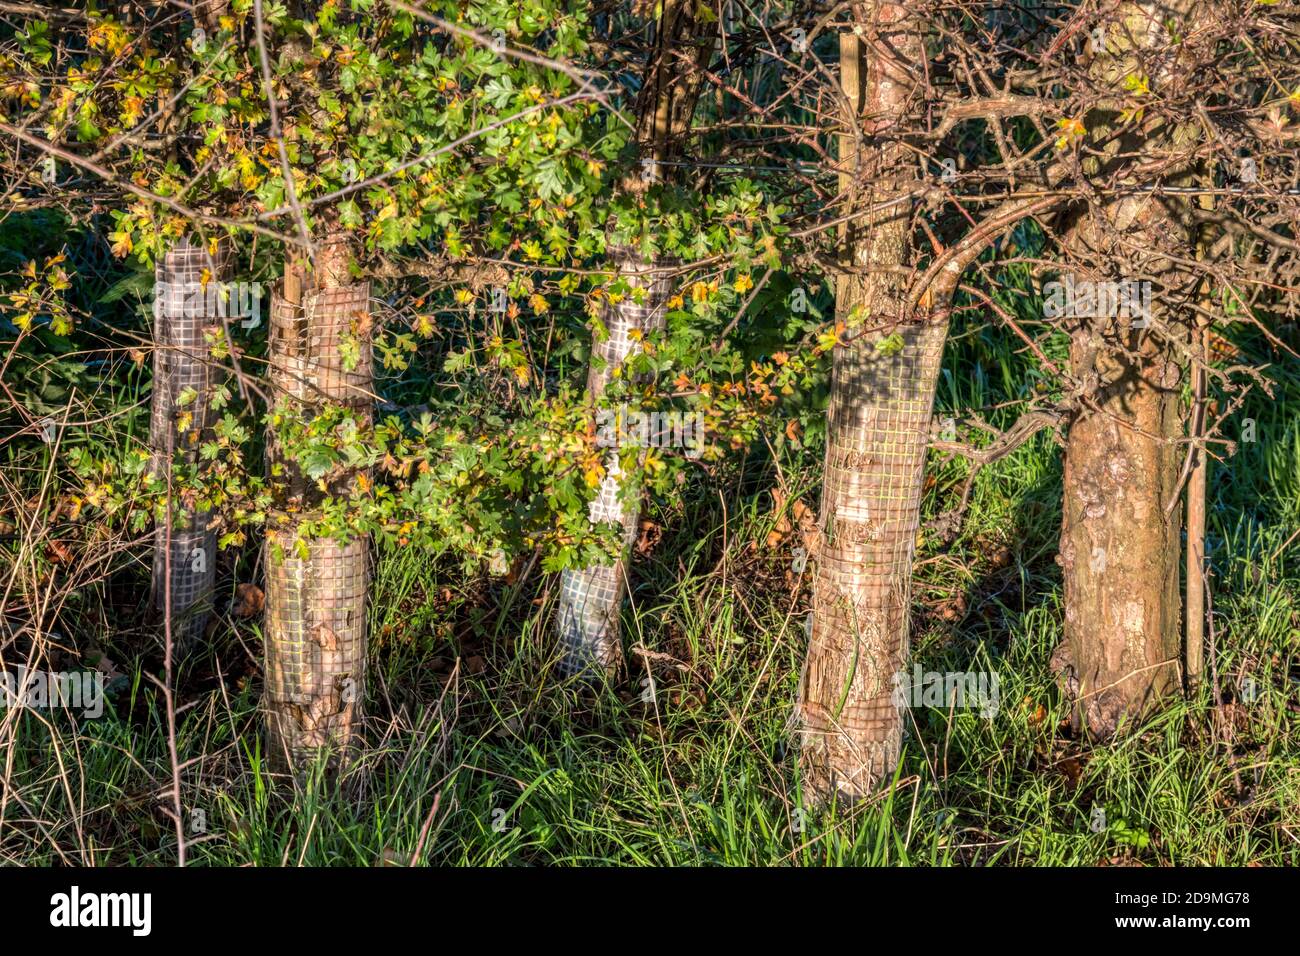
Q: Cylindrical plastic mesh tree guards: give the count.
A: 4